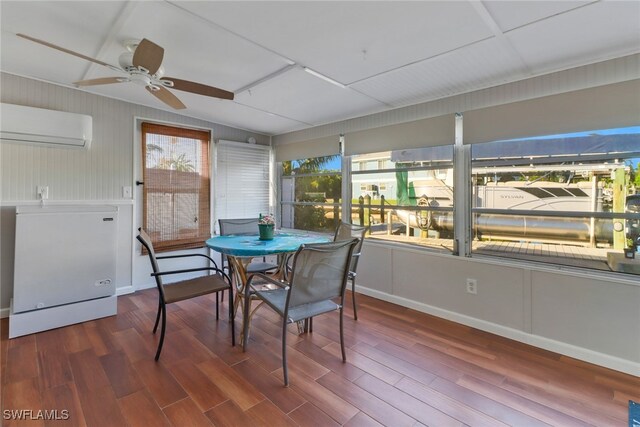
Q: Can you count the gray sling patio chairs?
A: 4